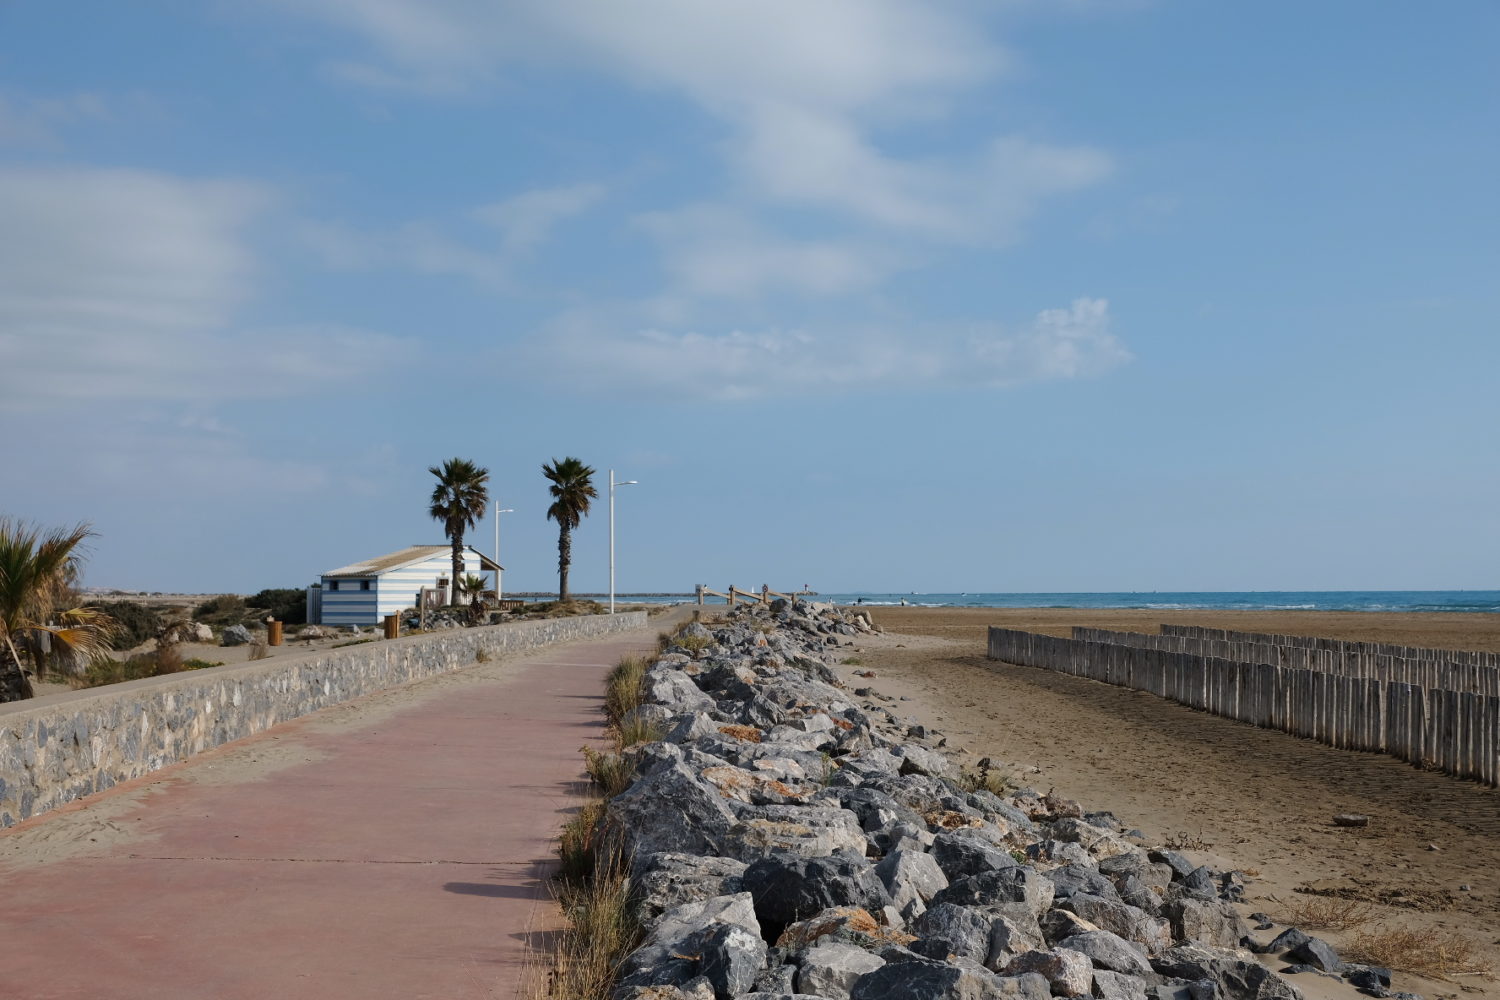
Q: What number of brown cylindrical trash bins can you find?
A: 2